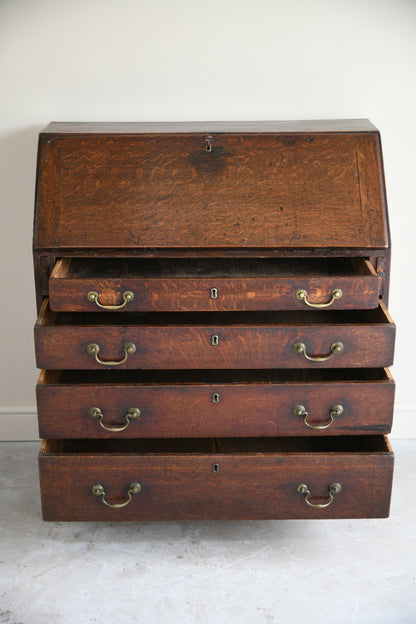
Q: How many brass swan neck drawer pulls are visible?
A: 8